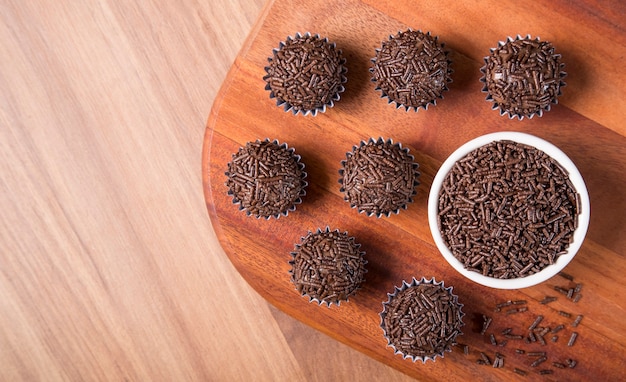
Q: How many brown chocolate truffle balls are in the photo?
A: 7